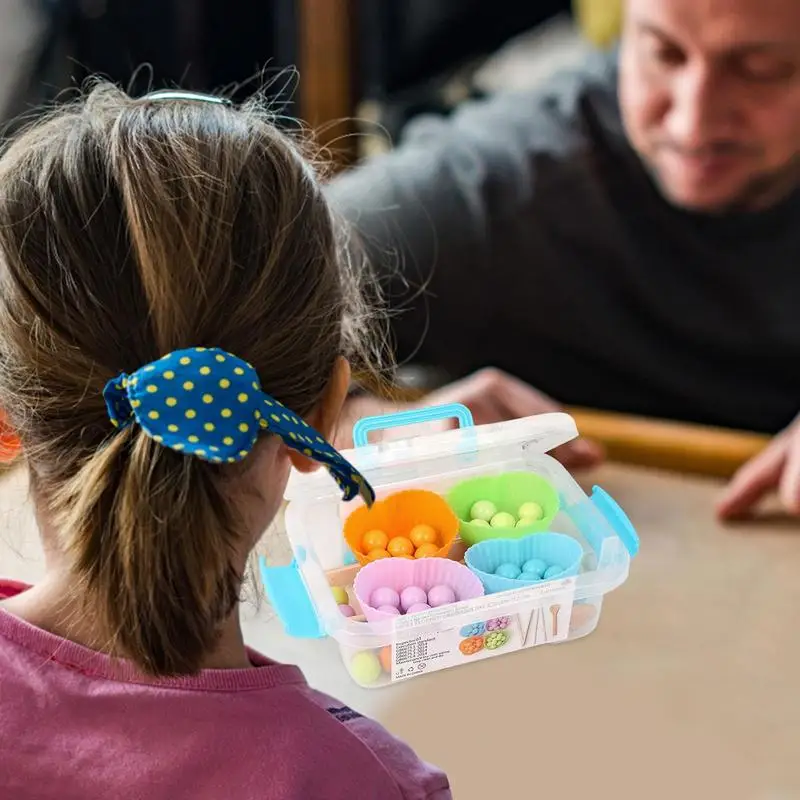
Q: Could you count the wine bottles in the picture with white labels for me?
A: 0